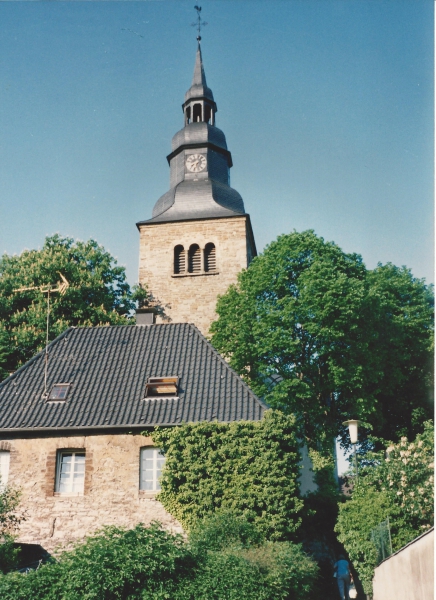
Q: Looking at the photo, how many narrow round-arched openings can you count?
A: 3